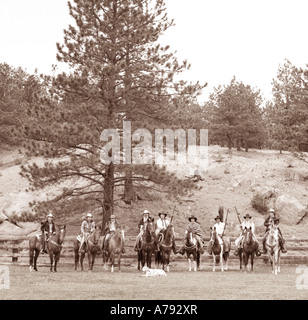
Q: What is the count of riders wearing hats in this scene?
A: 9